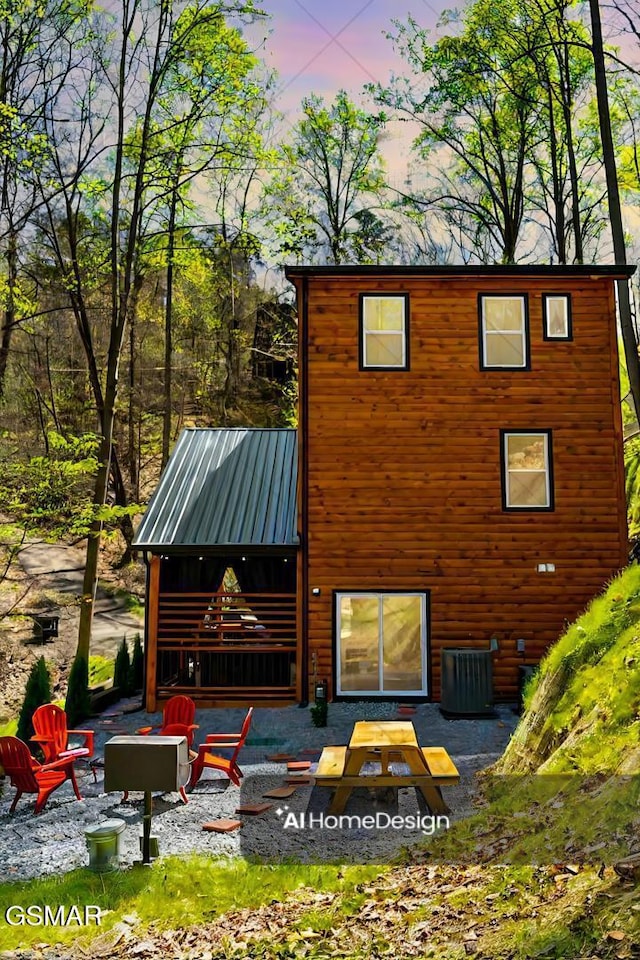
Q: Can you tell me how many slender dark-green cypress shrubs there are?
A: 4